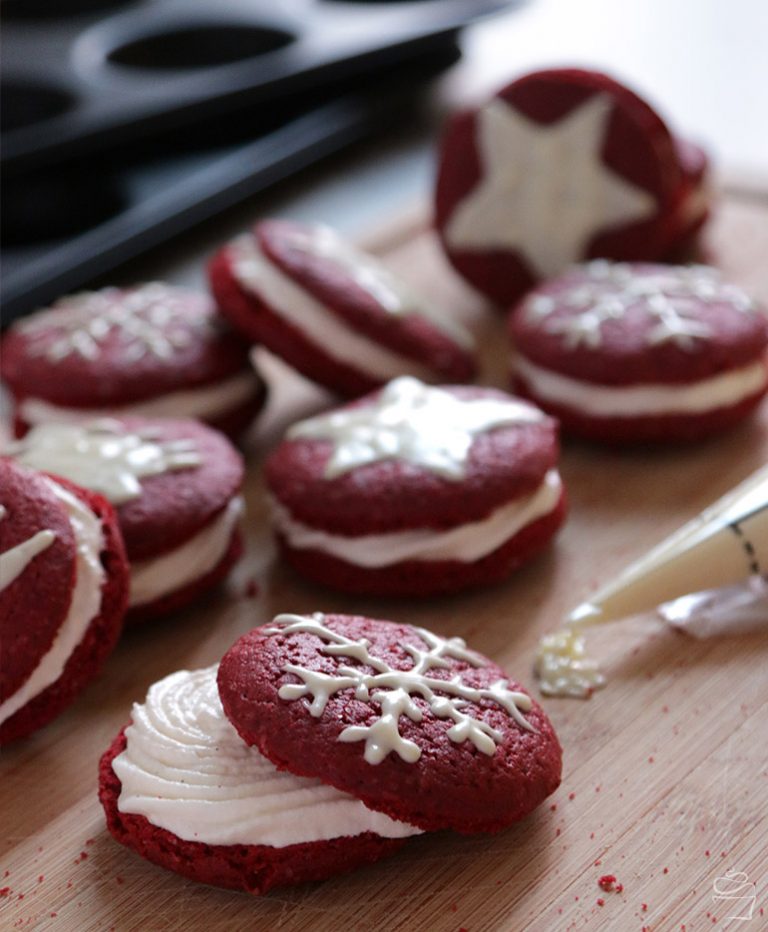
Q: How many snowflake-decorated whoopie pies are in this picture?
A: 3